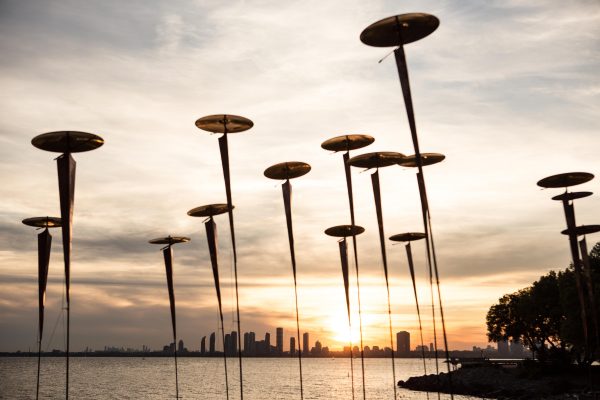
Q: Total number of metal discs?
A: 15